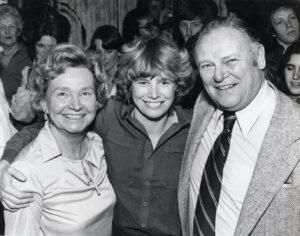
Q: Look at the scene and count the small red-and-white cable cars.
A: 0